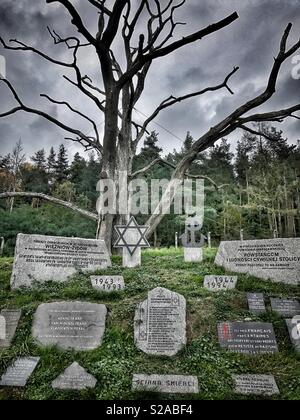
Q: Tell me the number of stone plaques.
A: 15